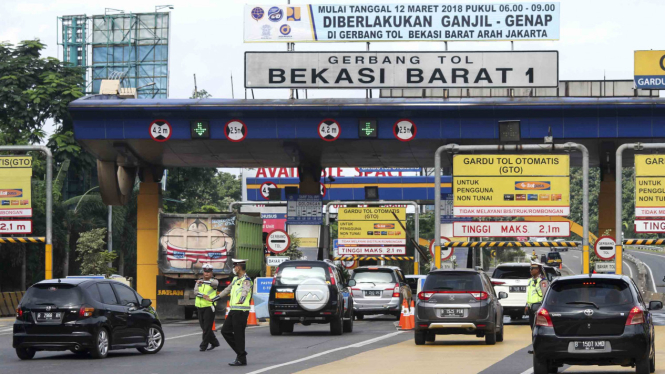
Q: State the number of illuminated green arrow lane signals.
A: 2